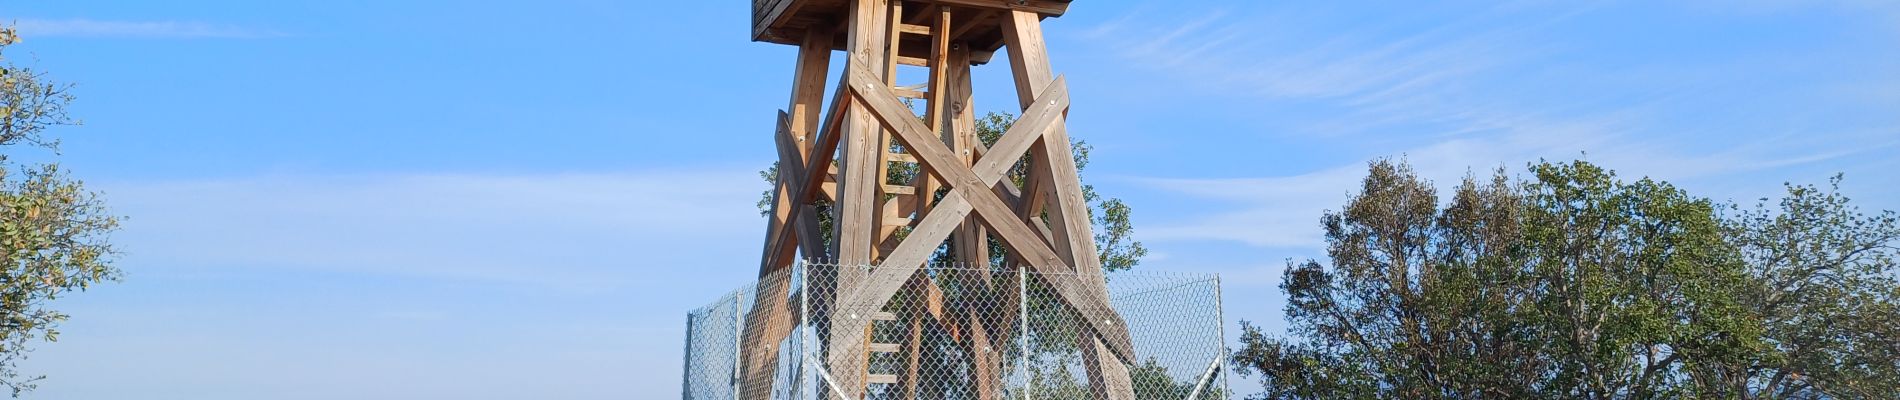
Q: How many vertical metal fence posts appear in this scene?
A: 5